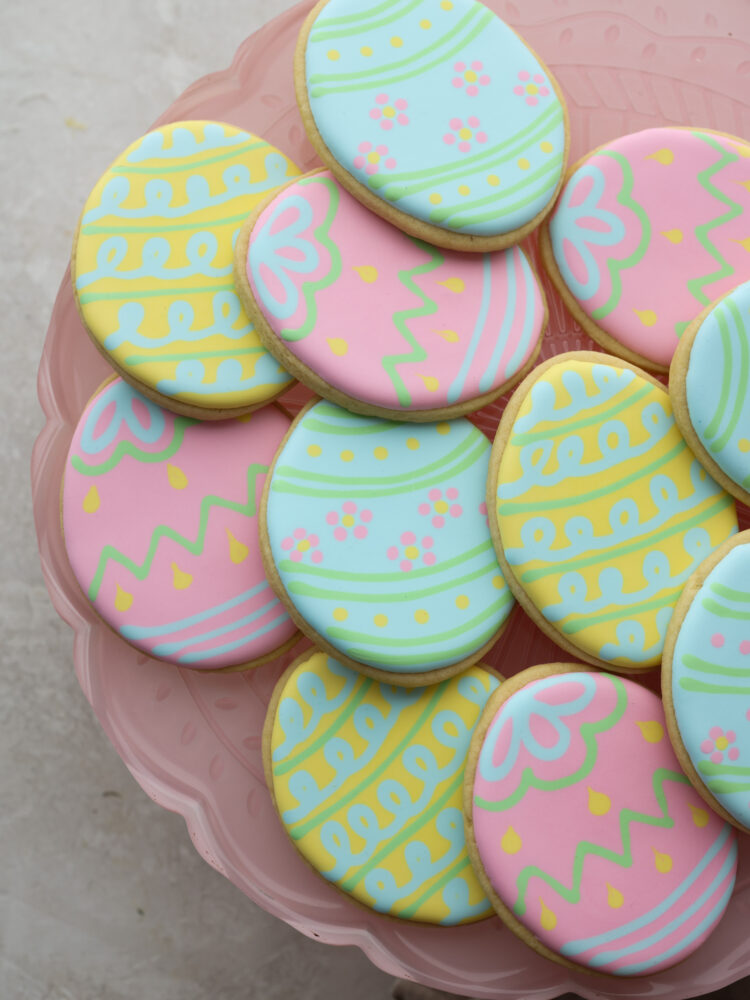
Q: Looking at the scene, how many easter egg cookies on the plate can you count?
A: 11